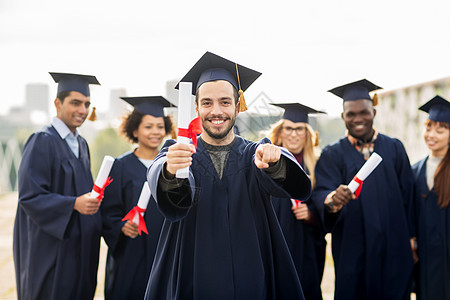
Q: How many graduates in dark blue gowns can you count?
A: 6